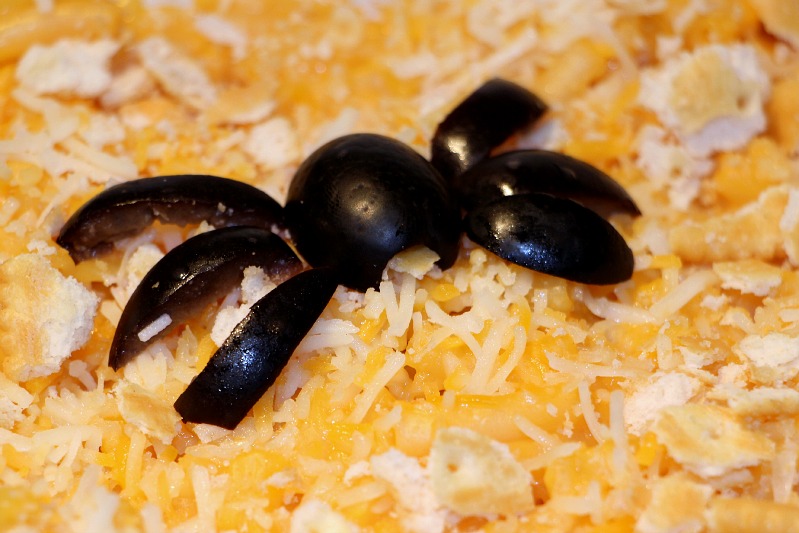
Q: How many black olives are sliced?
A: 6